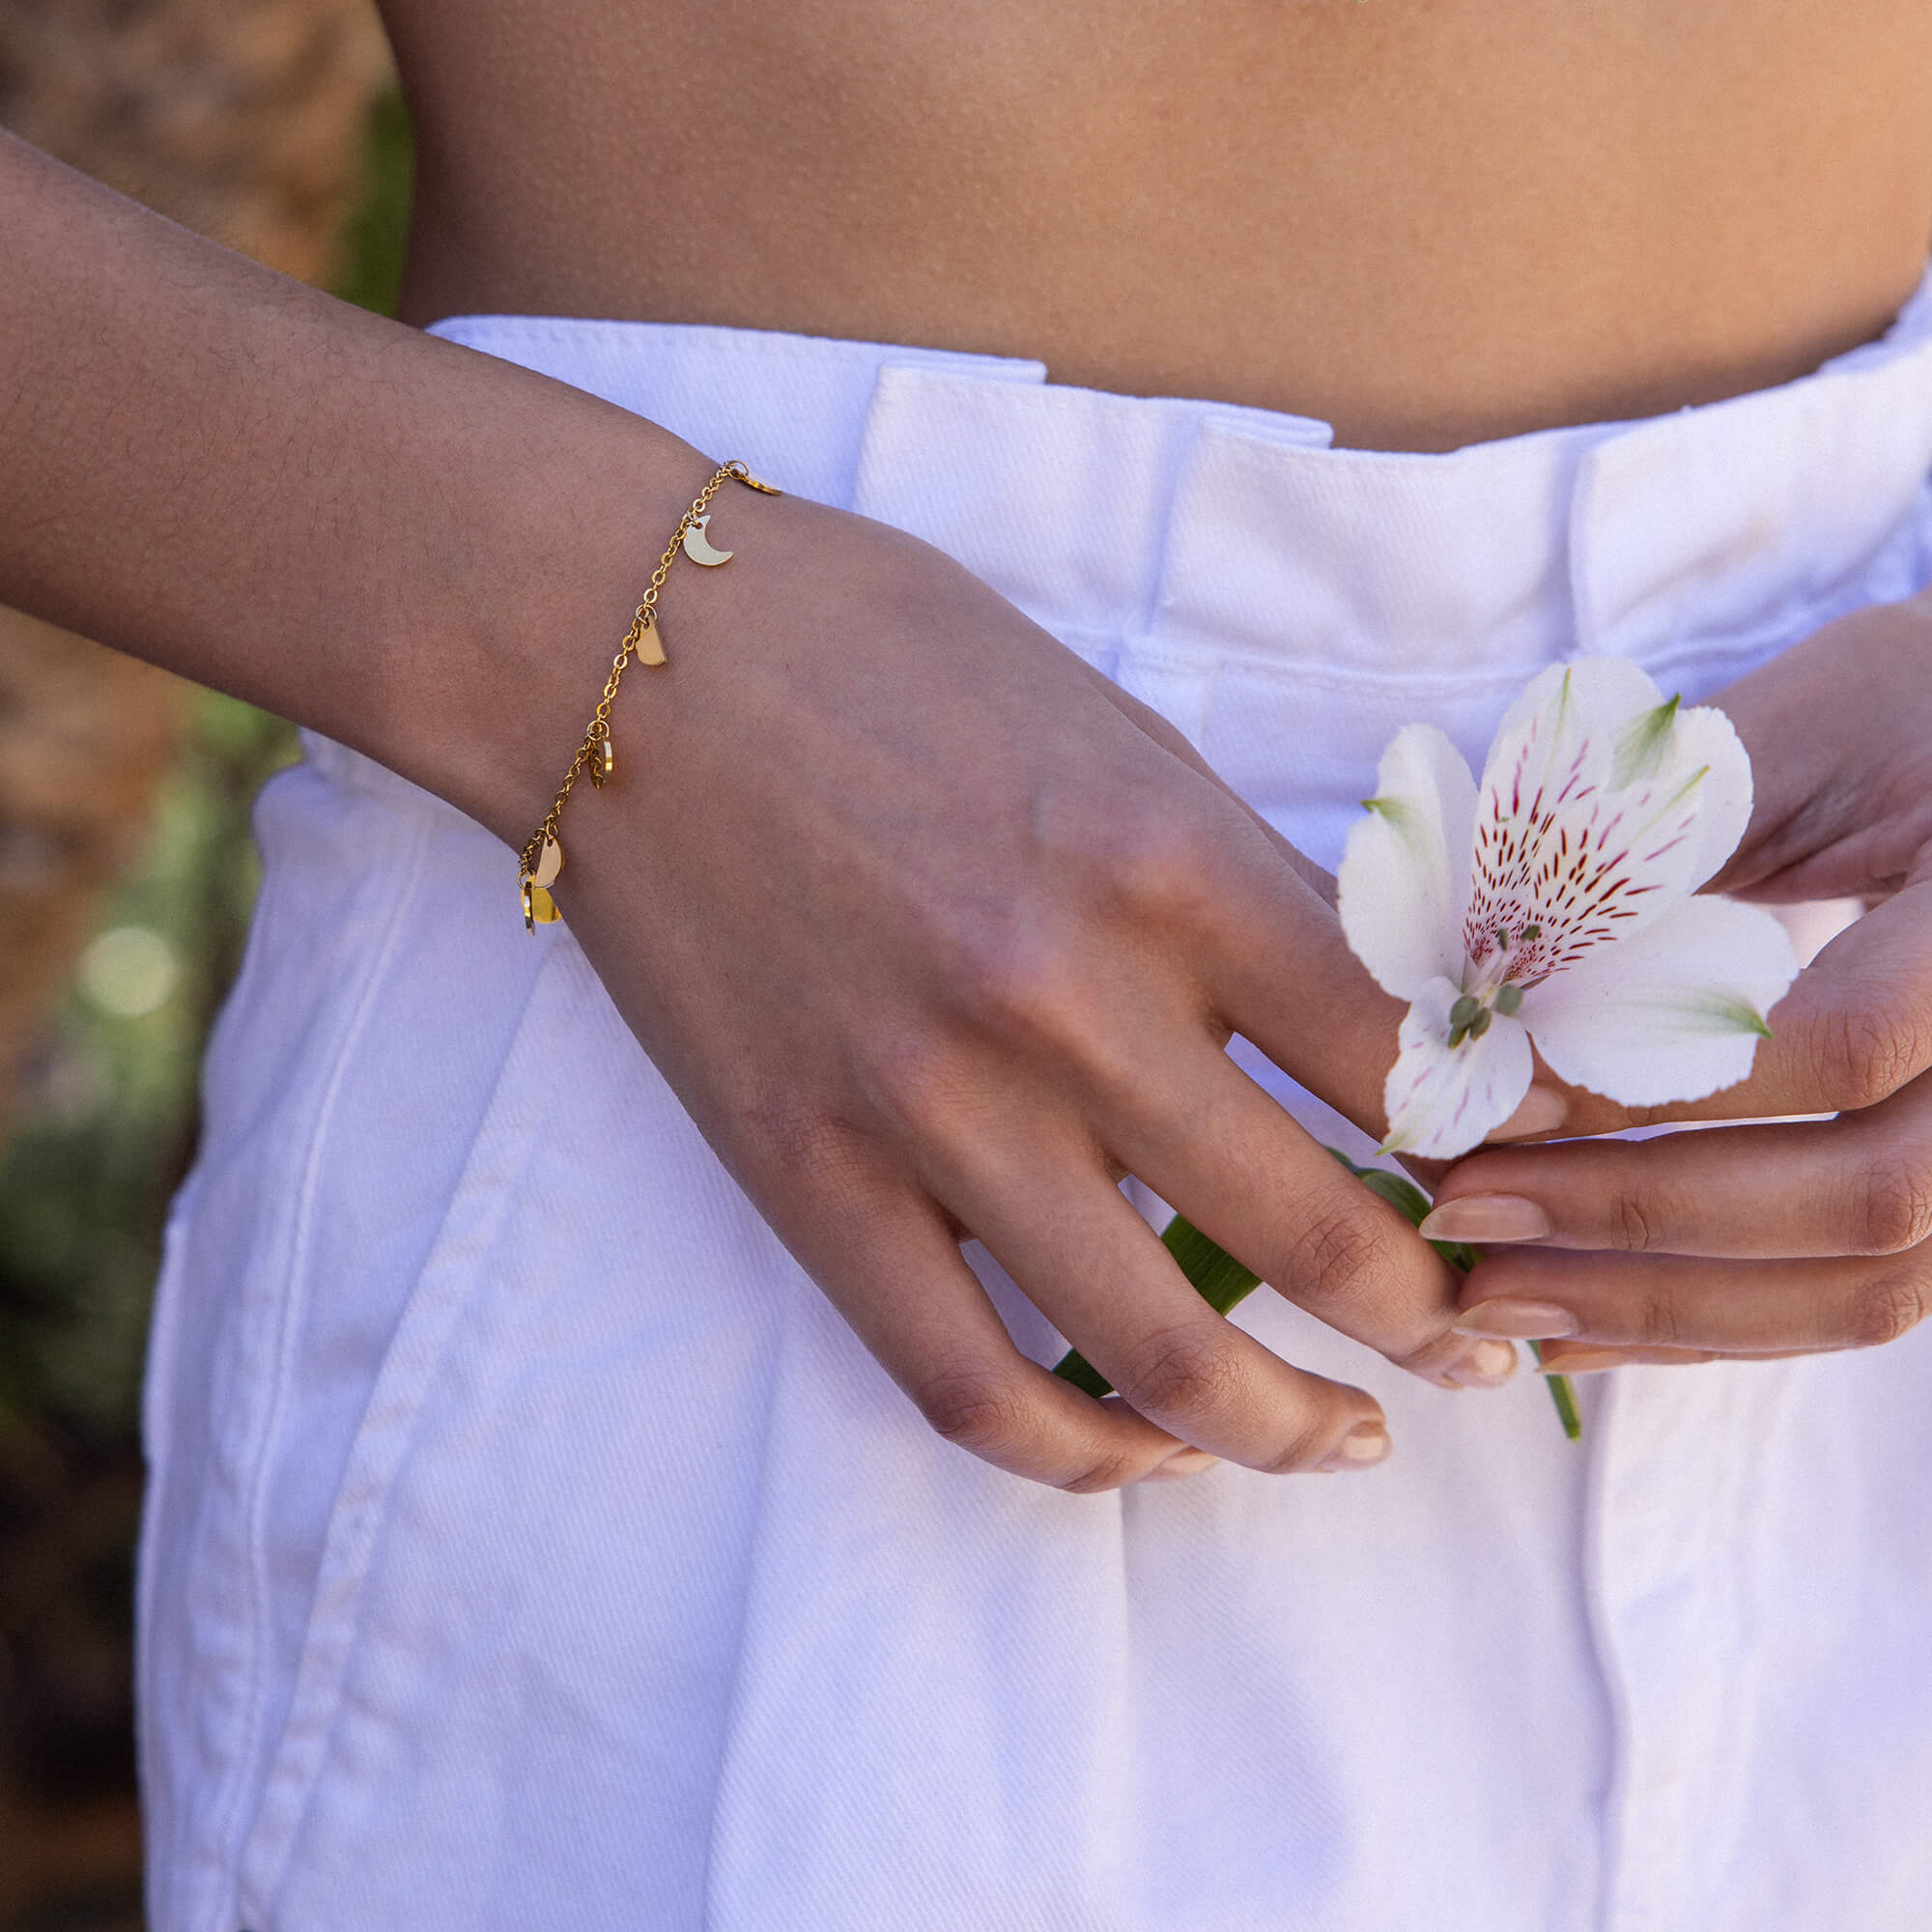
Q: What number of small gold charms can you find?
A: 7